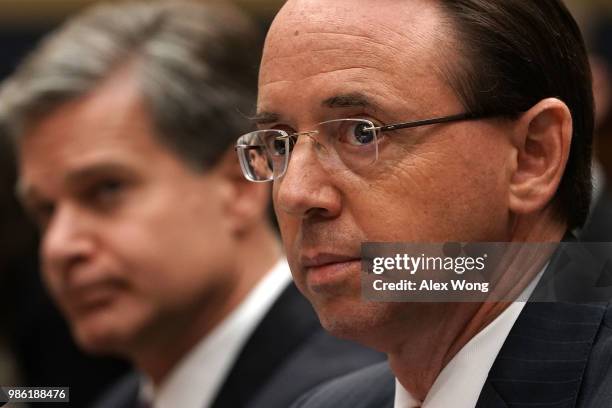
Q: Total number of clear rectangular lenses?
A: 2